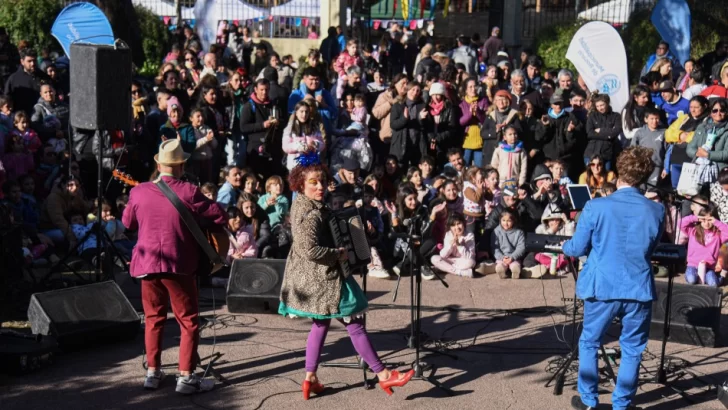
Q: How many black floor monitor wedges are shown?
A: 3